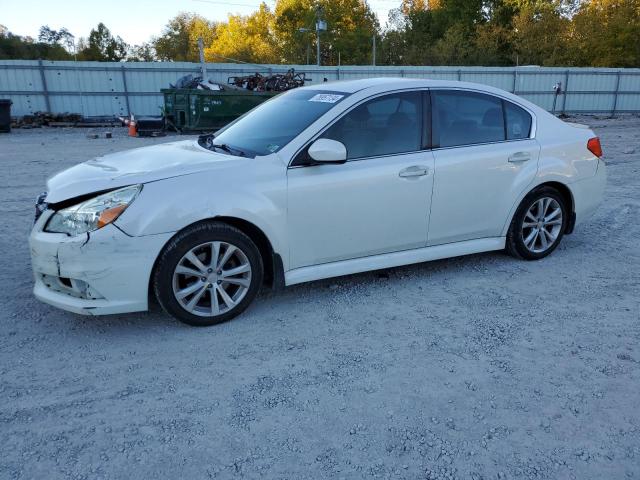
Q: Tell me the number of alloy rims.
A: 2